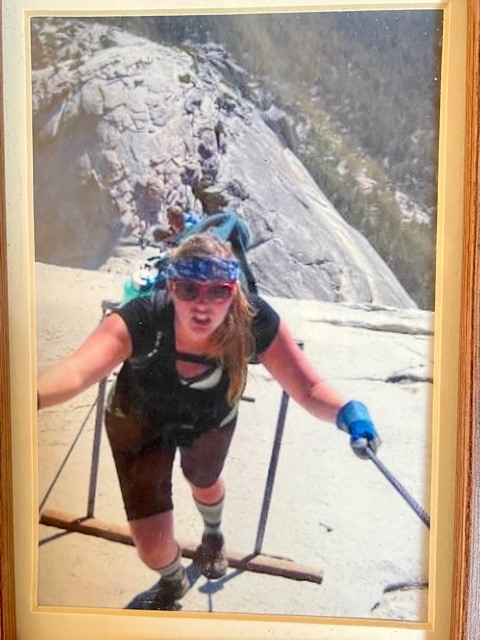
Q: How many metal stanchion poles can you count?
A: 2